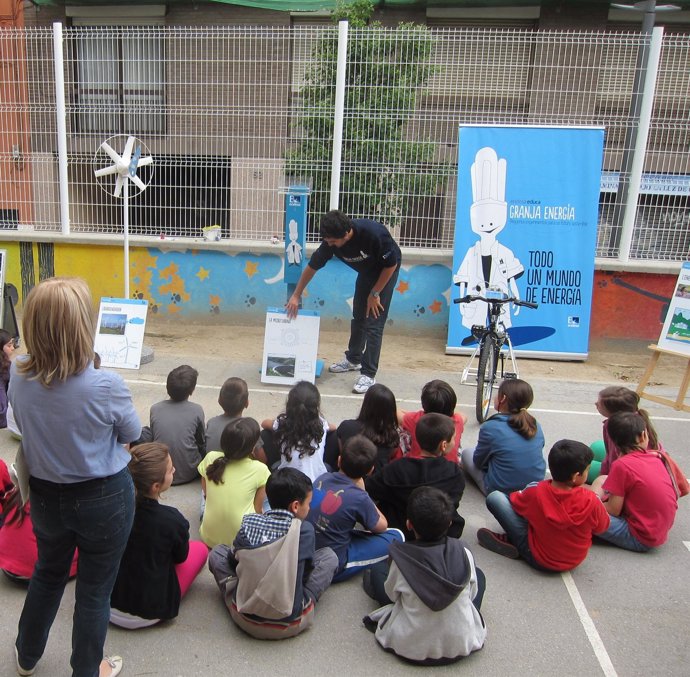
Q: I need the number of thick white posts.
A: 3